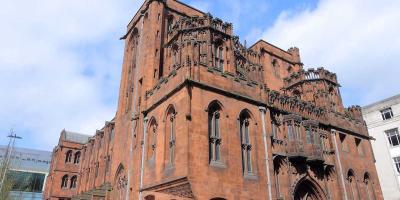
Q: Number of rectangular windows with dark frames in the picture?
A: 3